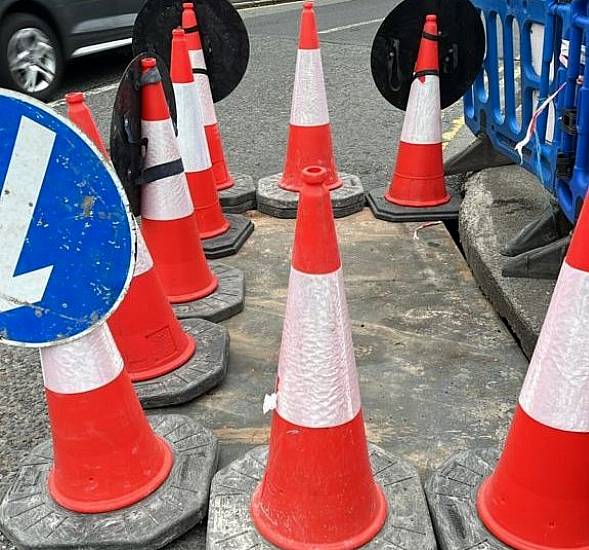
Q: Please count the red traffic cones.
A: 9